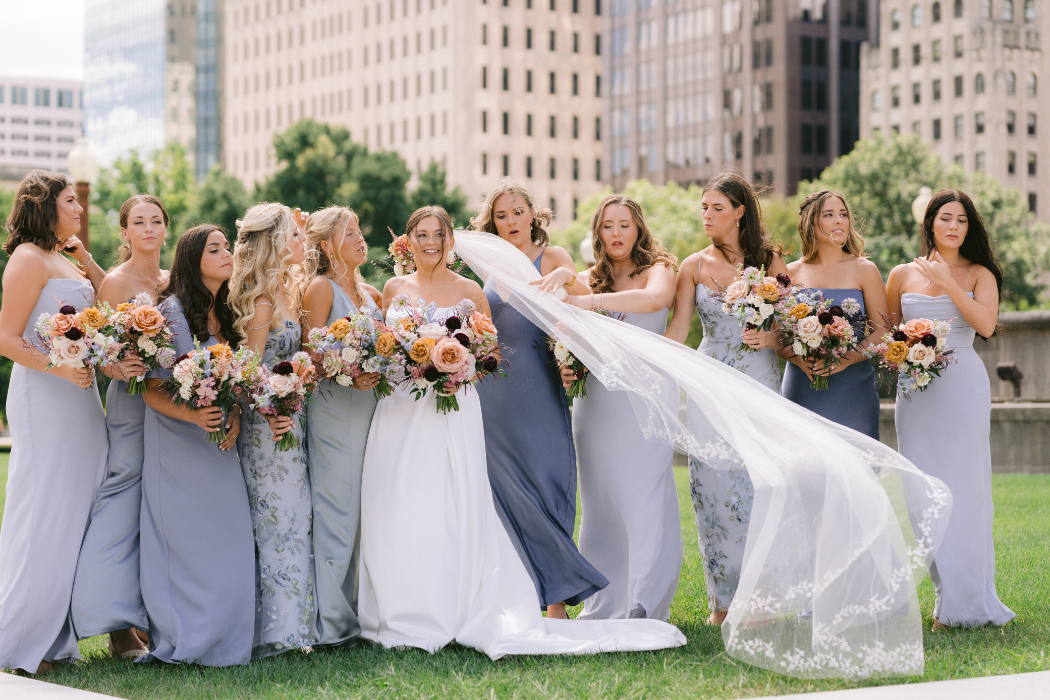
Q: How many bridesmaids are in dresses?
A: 10